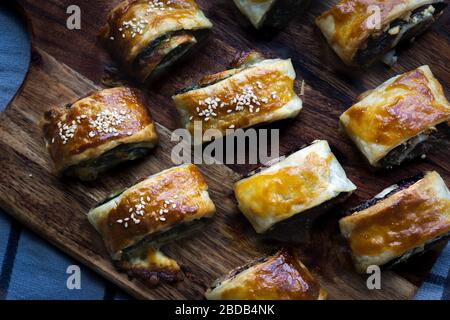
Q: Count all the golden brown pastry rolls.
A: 10